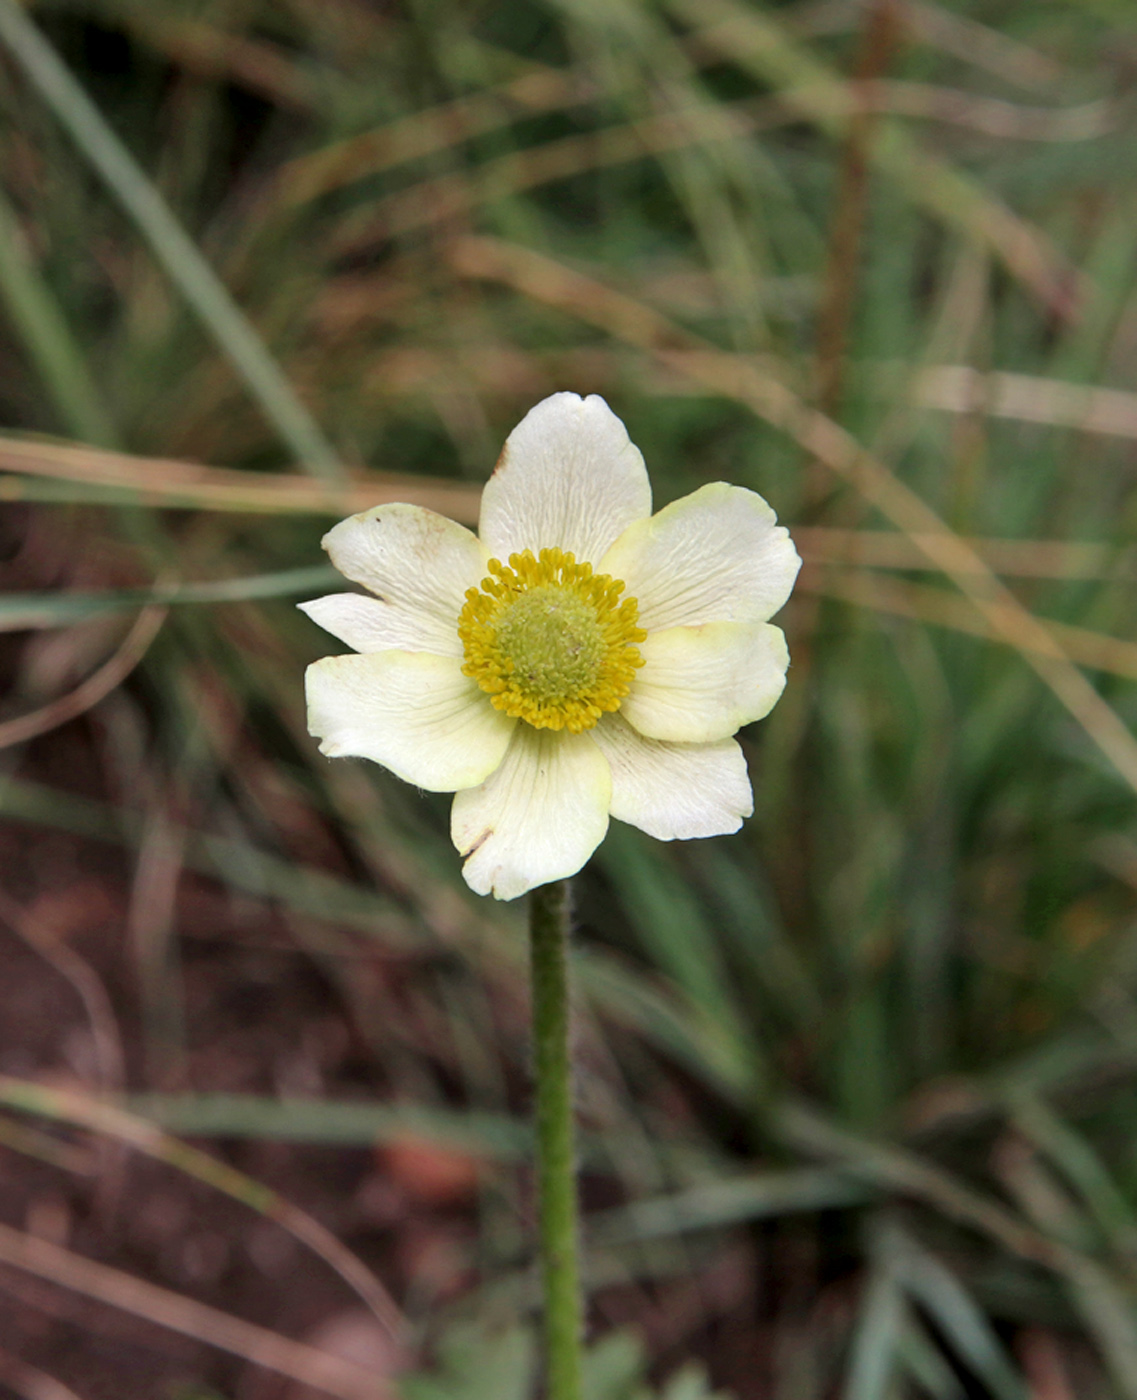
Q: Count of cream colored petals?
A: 7